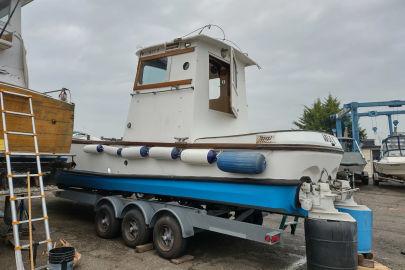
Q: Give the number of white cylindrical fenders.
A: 5